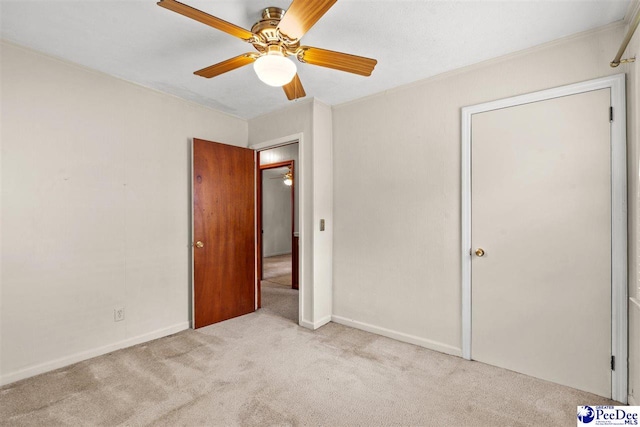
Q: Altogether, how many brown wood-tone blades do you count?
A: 5